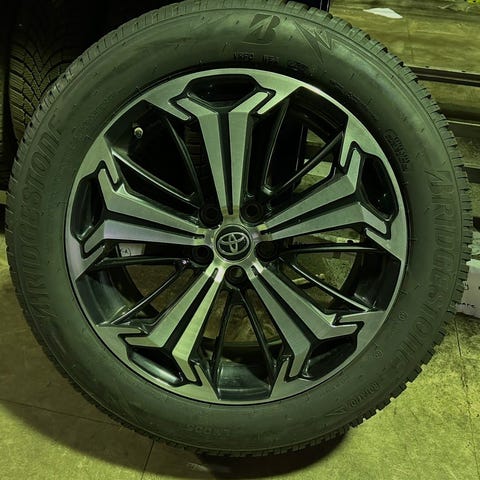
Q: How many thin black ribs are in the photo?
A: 10